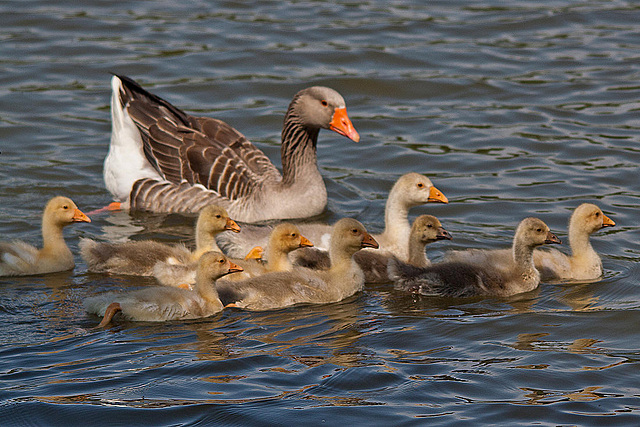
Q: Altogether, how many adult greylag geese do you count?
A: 1